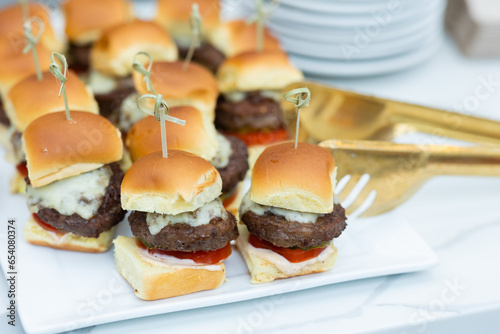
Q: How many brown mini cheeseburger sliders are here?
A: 13